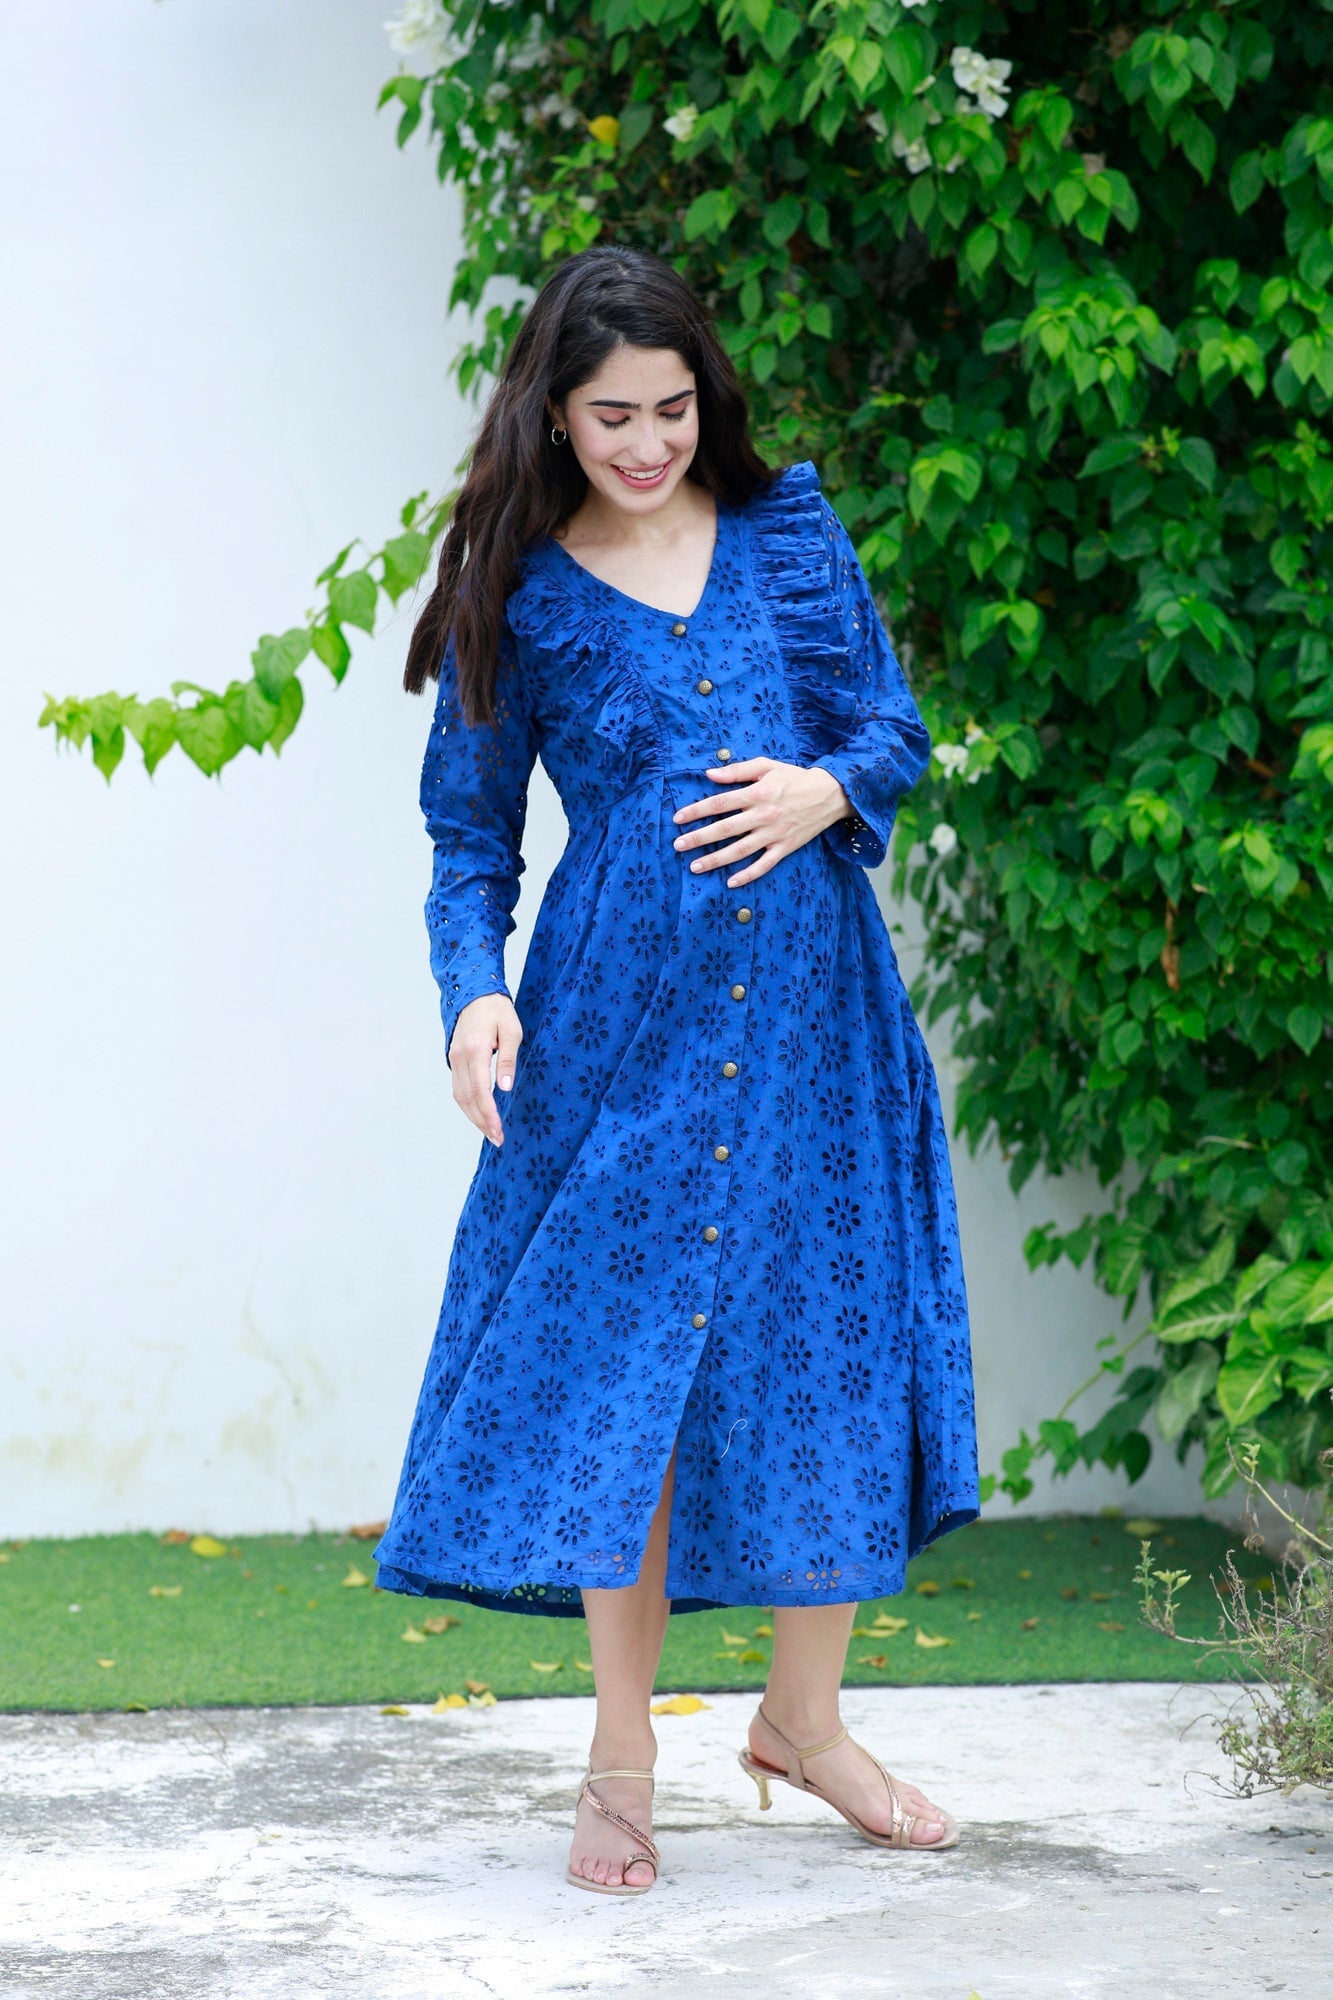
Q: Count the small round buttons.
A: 9